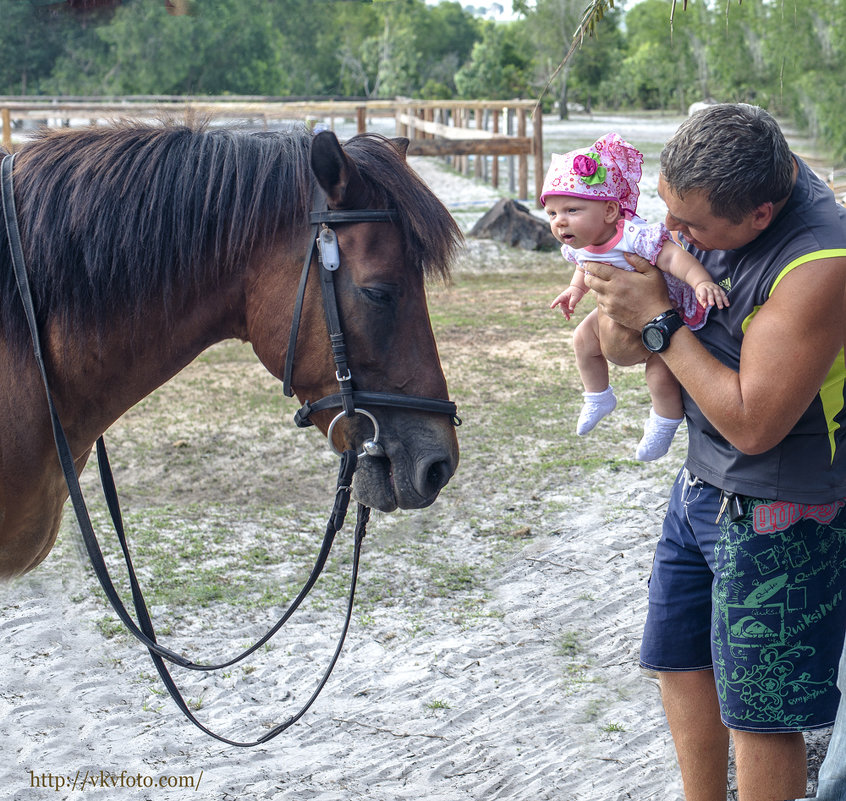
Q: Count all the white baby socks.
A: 2